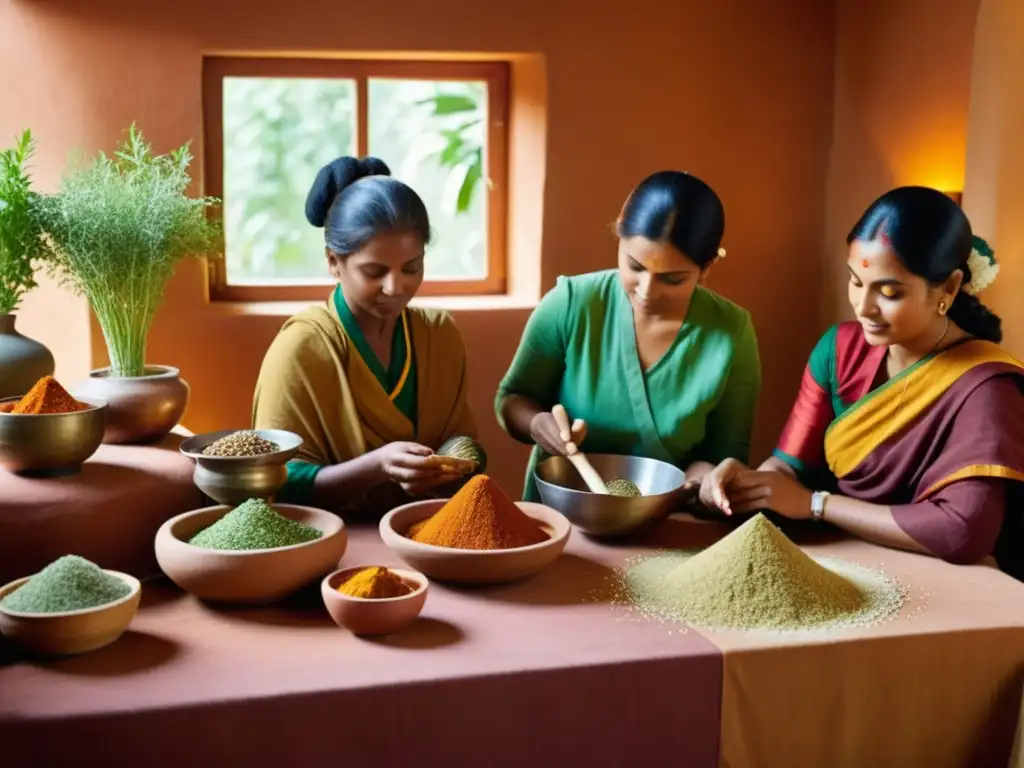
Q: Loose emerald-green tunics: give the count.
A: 1